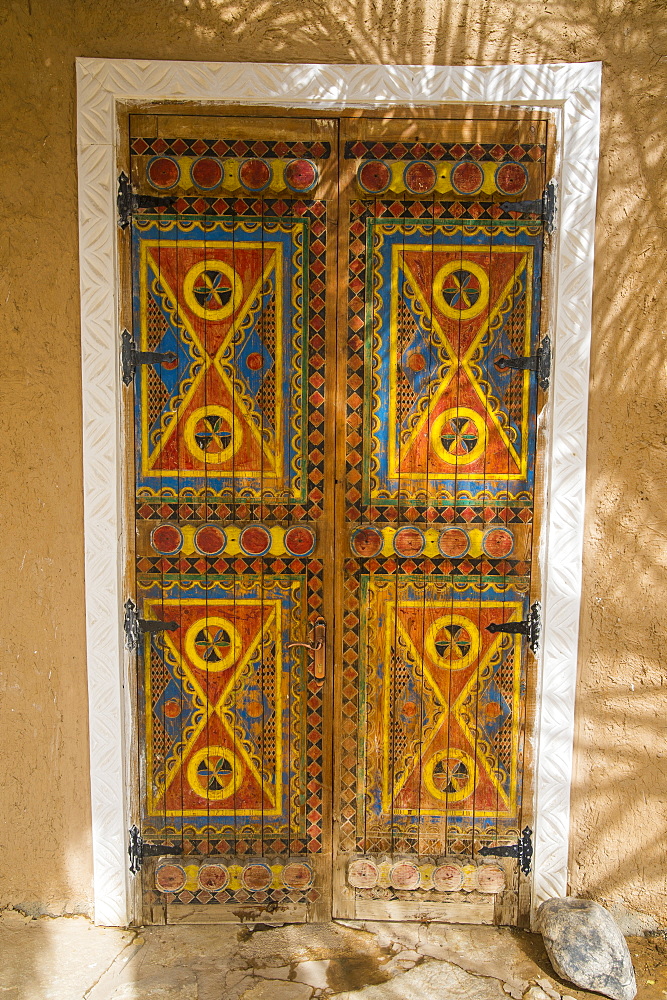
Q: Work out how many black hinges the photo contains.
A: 8